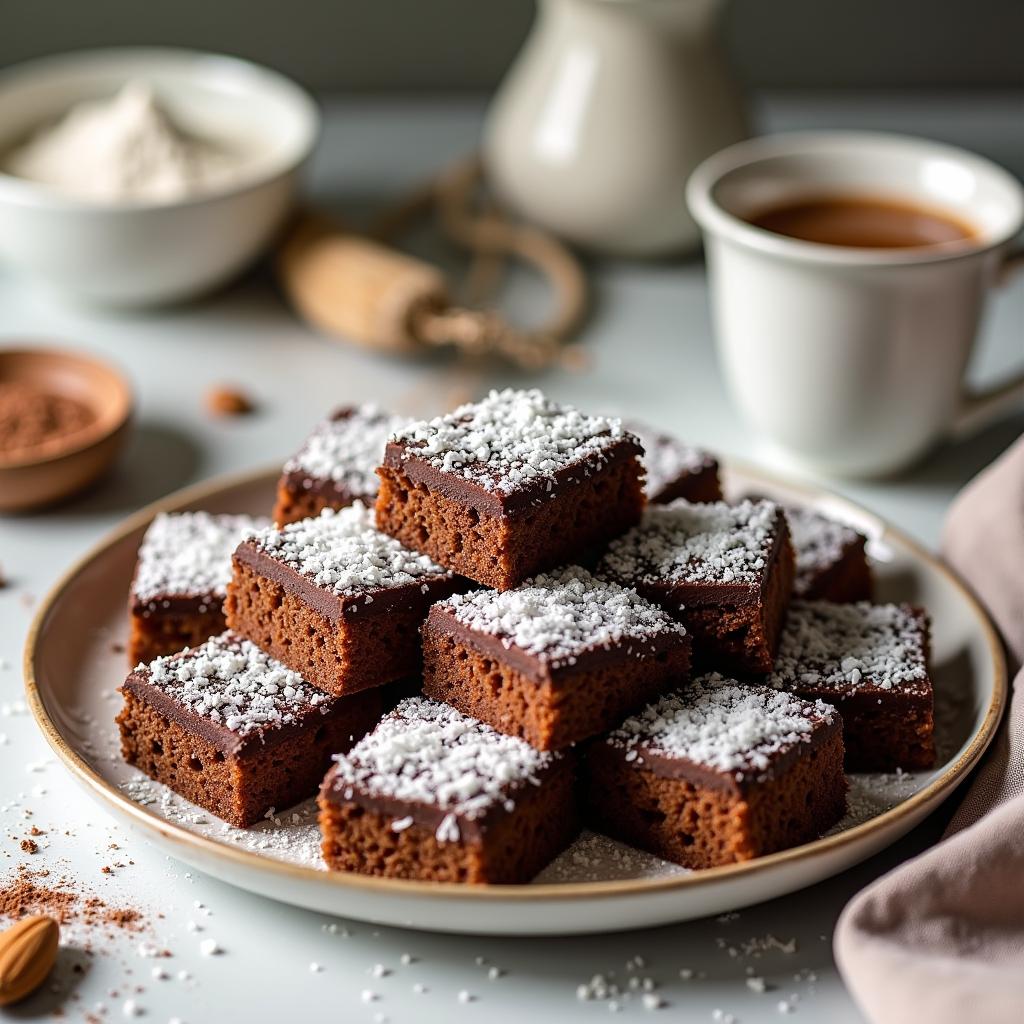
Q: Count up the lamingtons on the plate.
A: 12